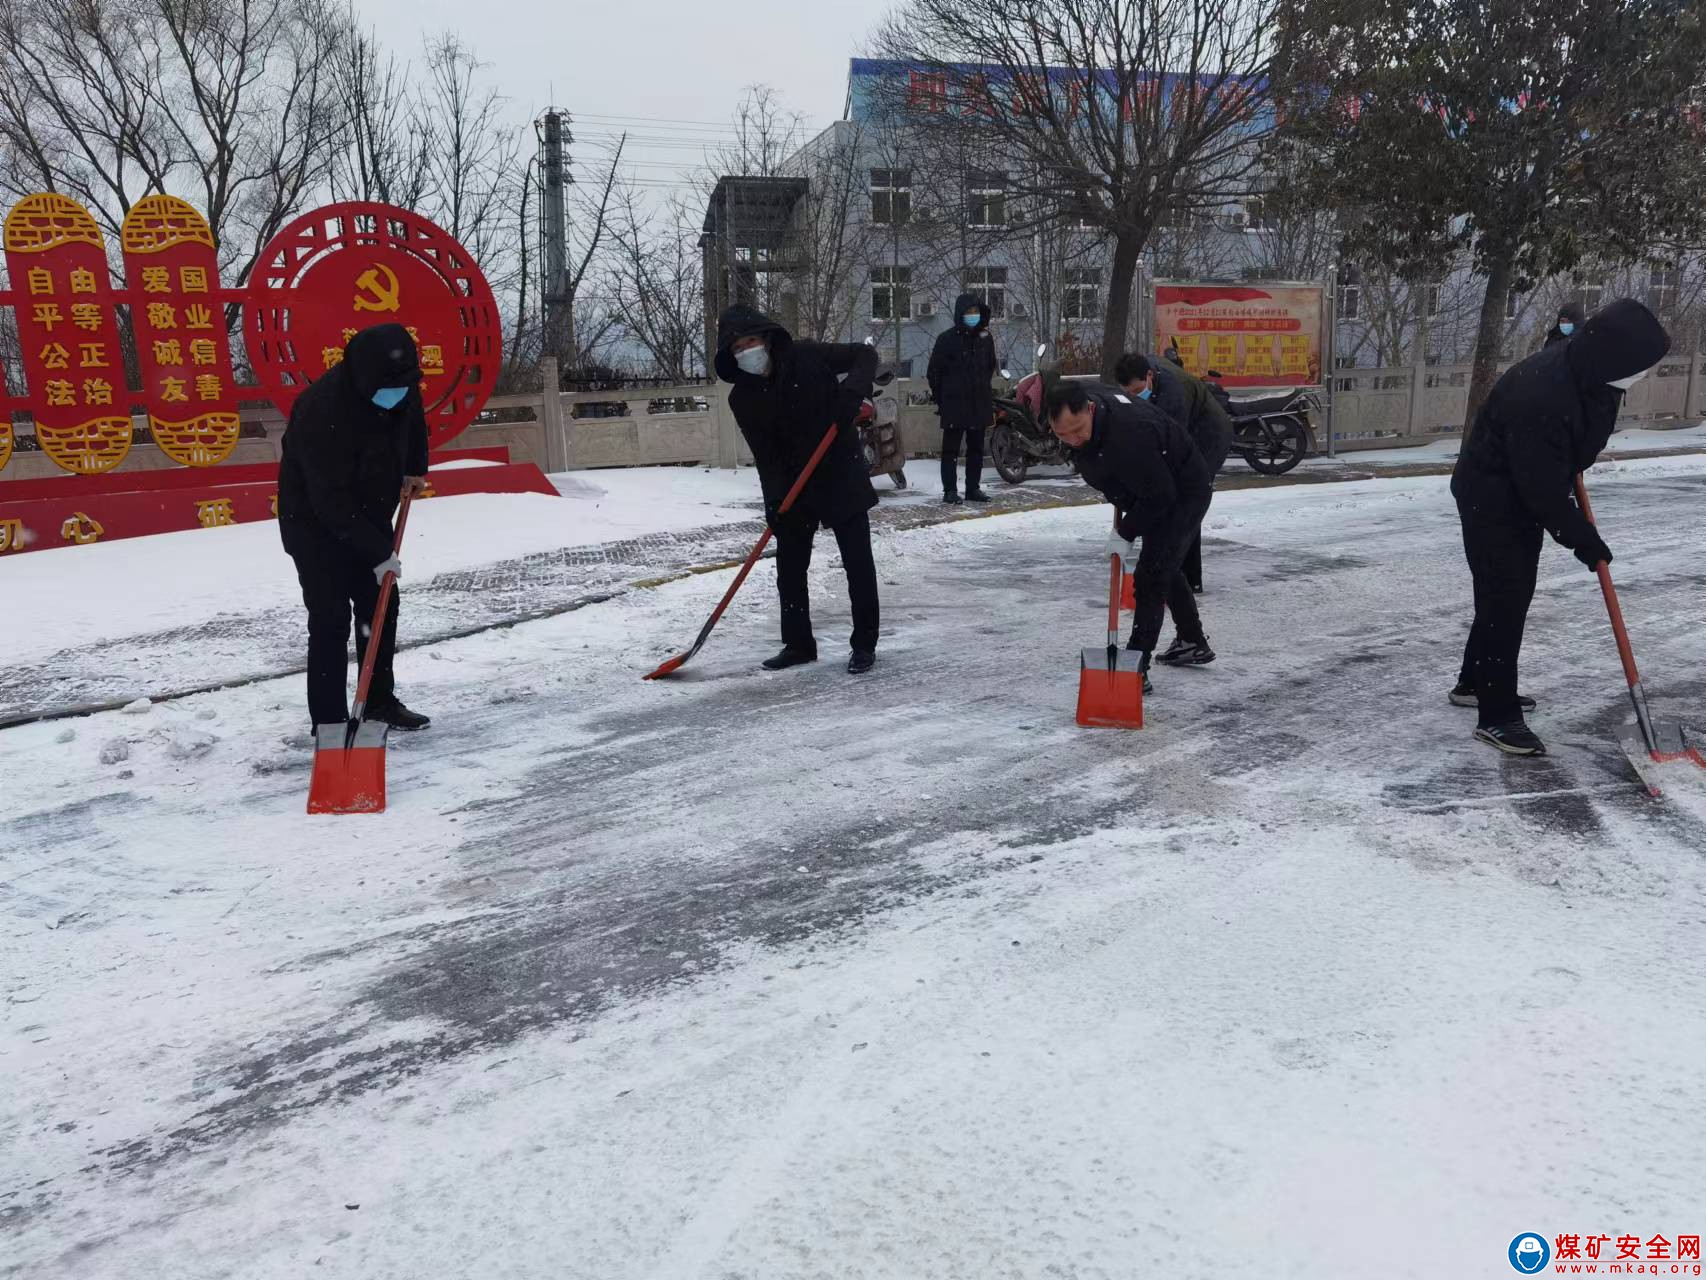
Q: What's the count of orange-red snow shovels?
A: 5